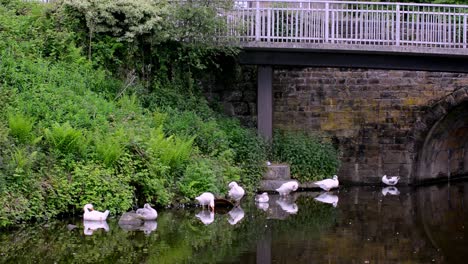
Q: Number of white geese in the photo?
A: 8